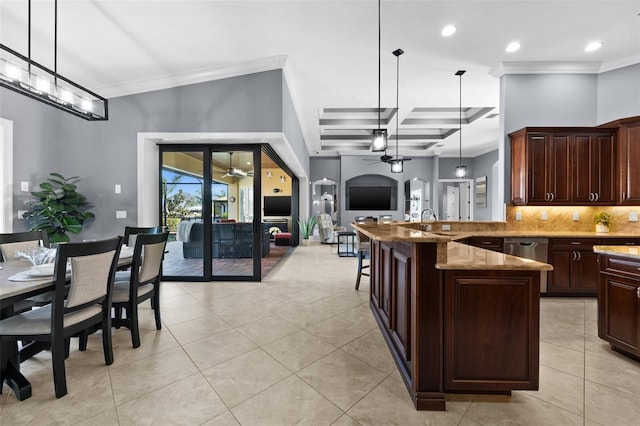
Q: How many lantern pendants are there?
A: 3